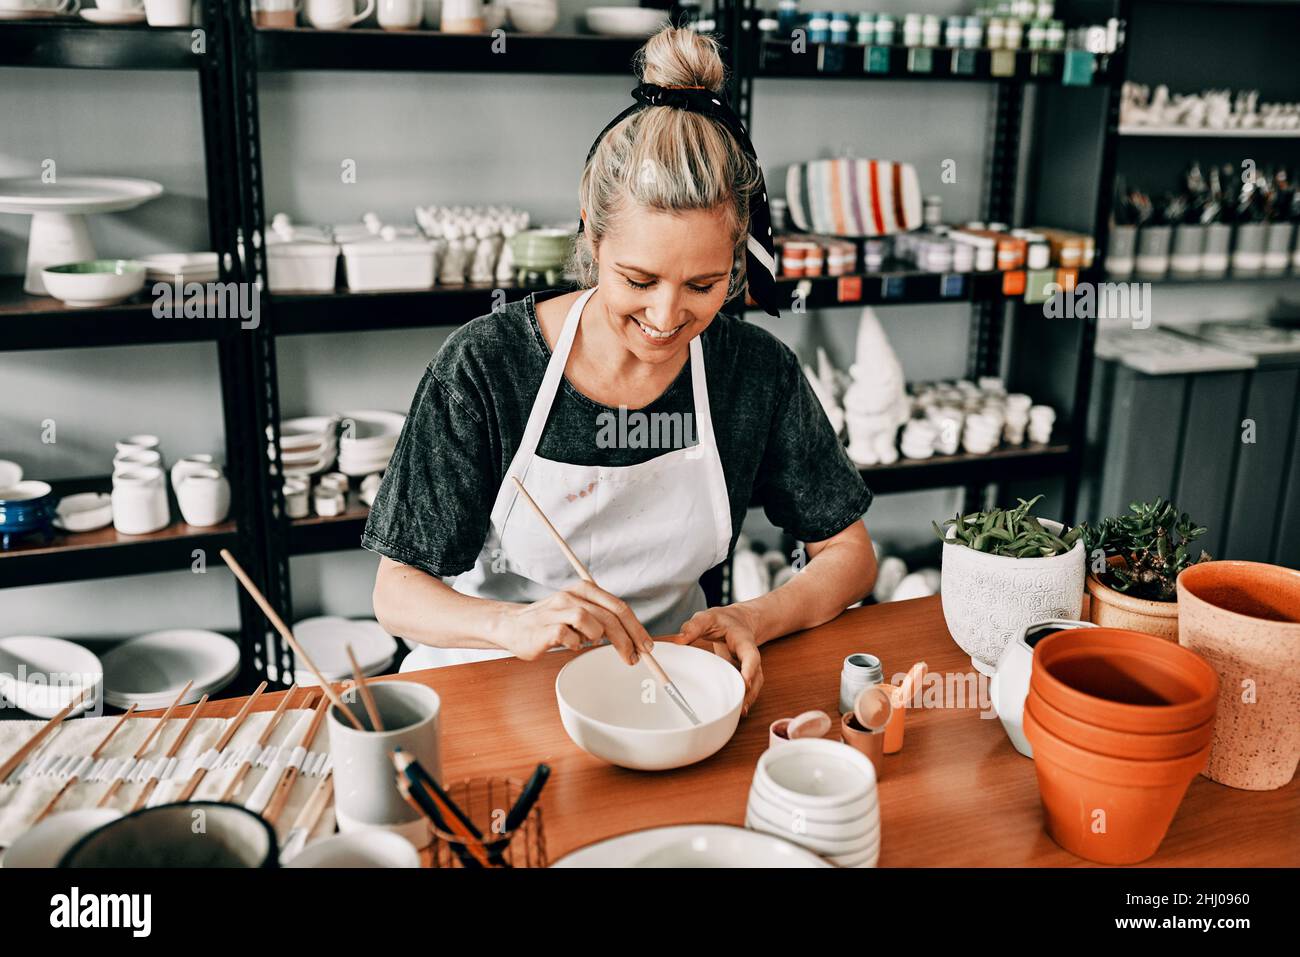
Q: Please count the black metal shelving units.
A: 3